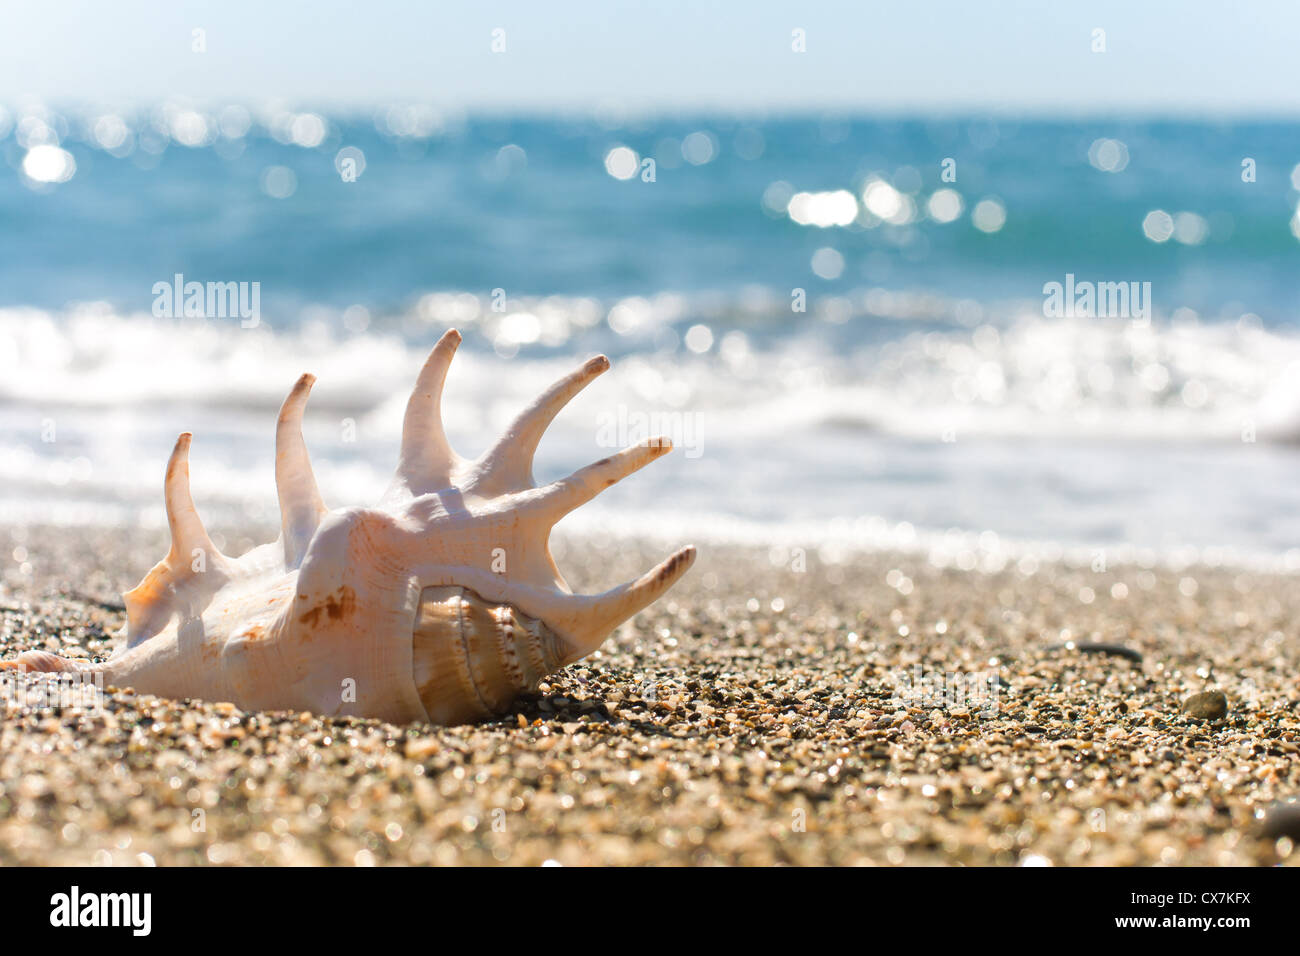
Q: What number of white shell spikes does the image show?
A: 6